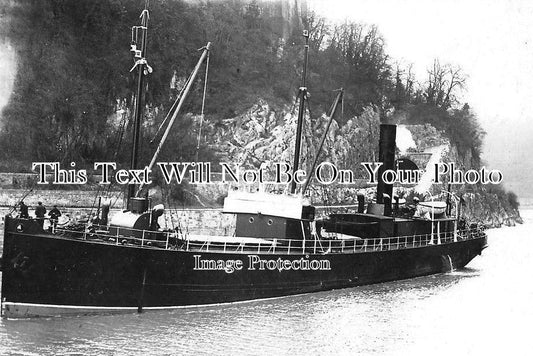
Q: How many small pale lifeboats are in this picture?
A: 1